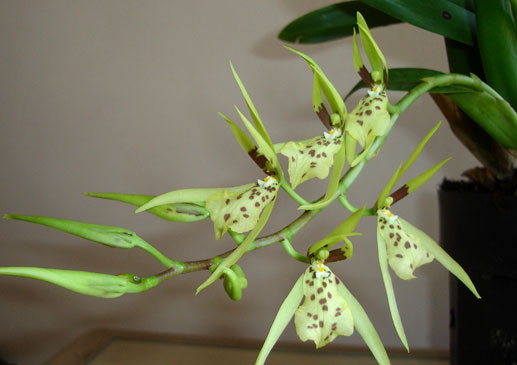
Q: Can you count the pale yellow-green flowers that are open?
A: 5